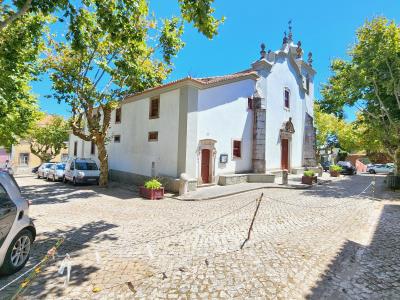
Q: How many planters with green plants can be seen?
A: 3